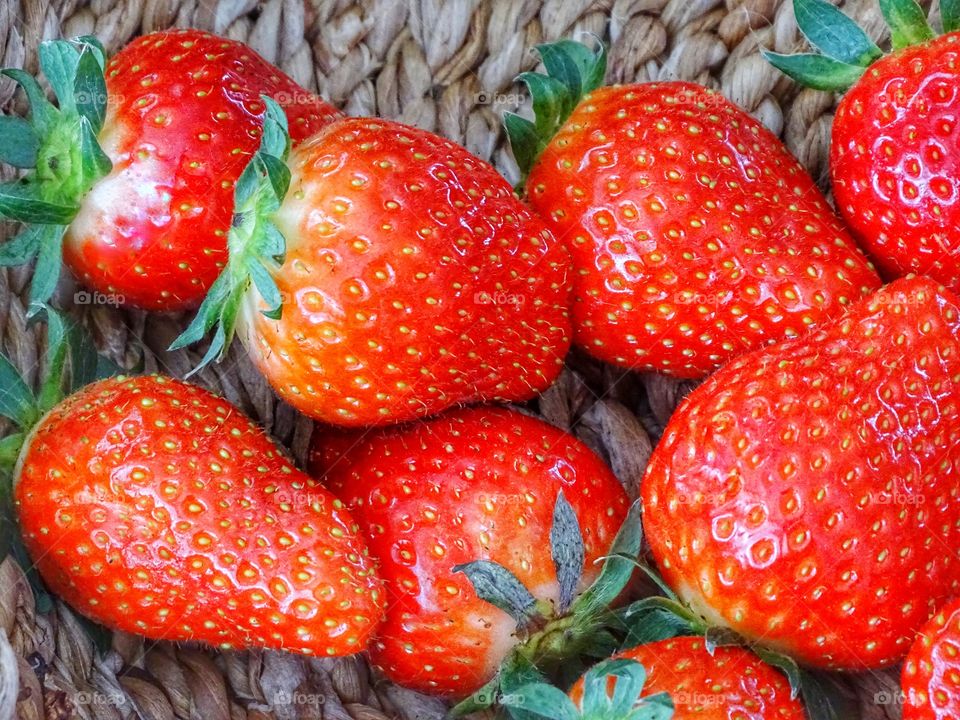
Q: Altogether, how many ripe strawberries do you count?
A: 9